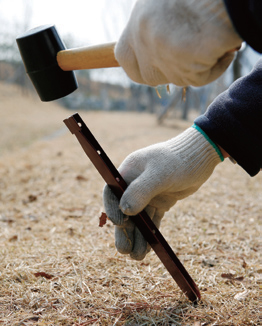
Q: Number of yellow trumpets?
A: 0